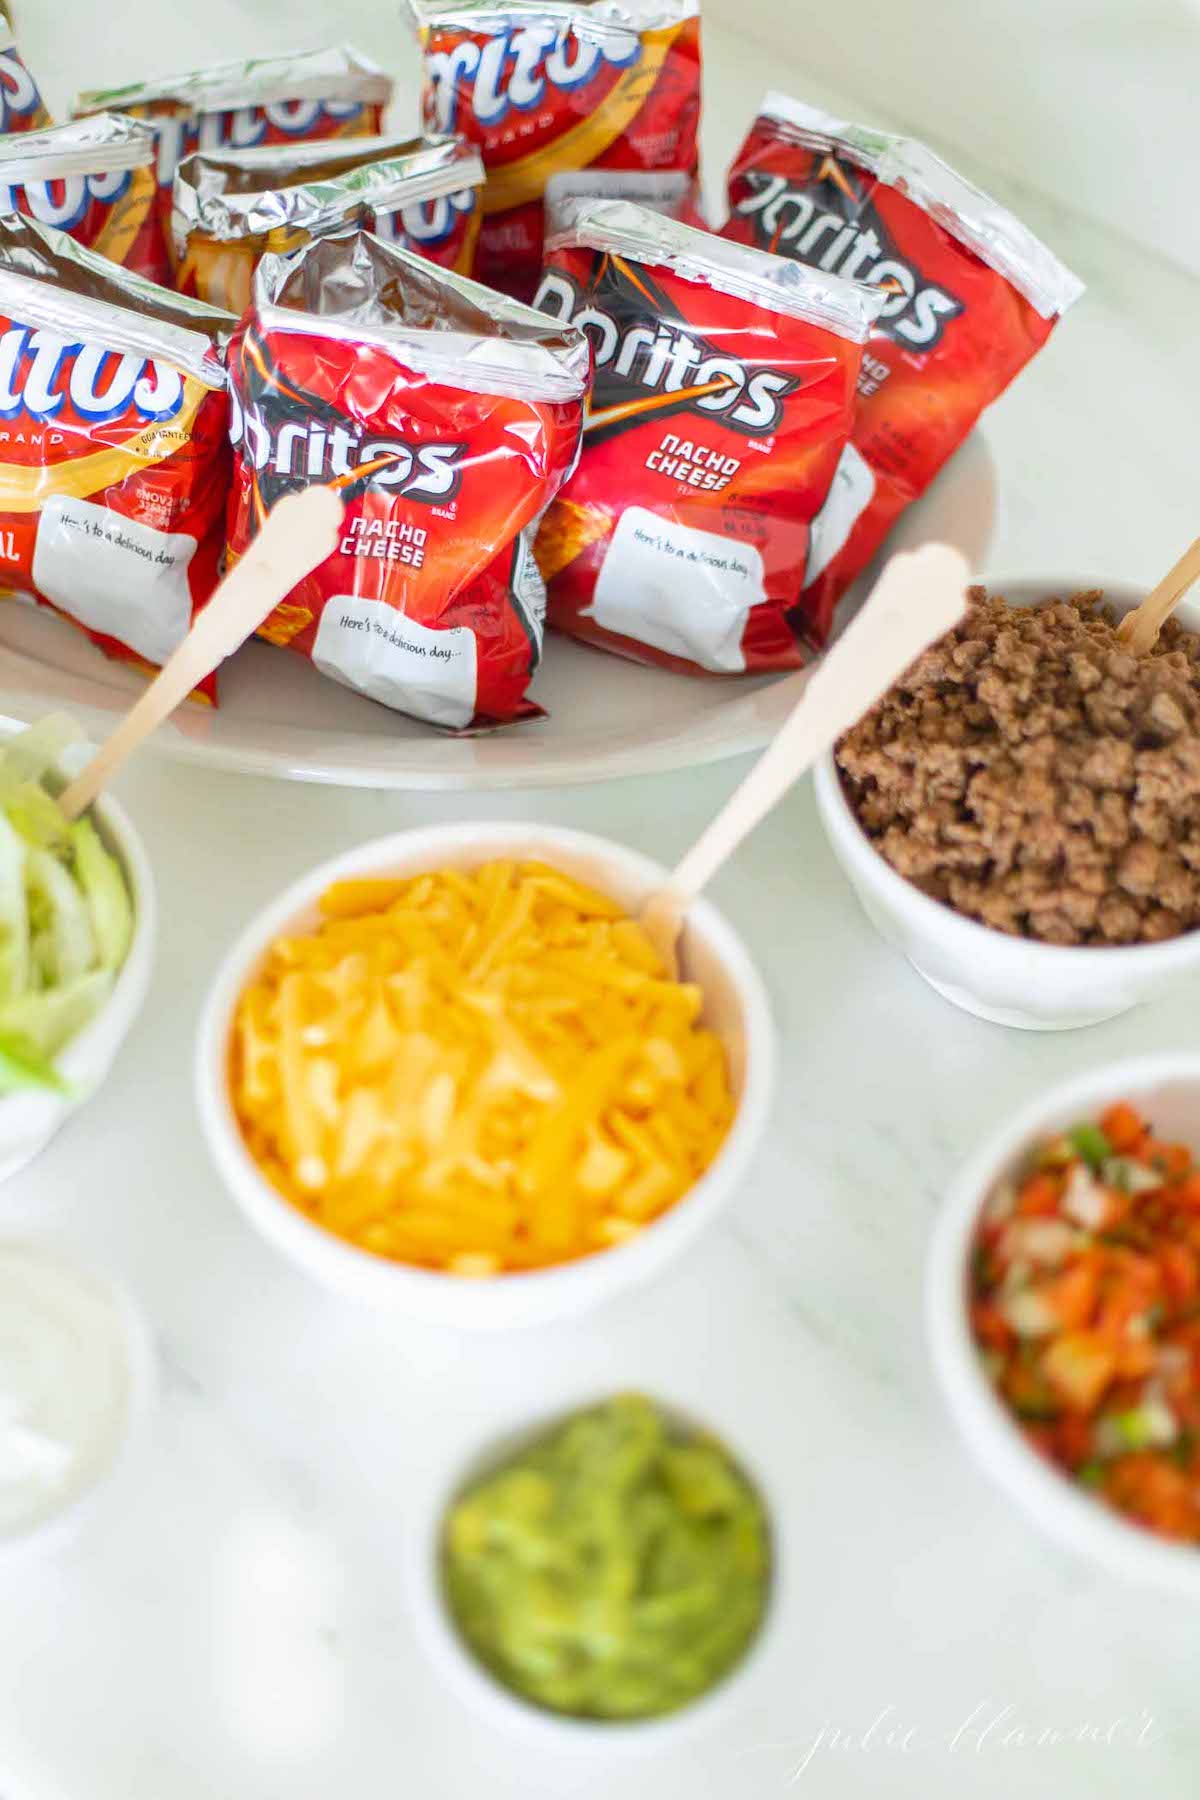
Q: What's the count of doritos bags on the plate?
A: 3